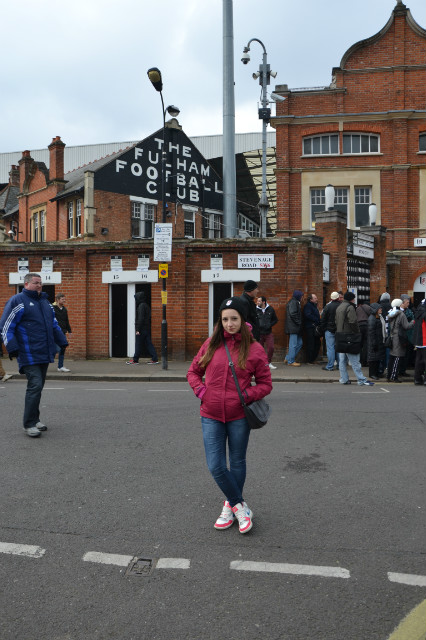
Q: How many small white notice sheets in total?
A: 5